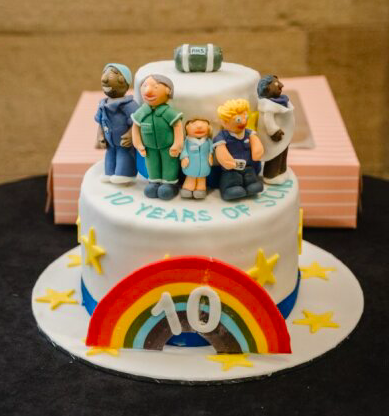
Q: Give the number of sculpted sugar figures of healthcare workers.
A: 5